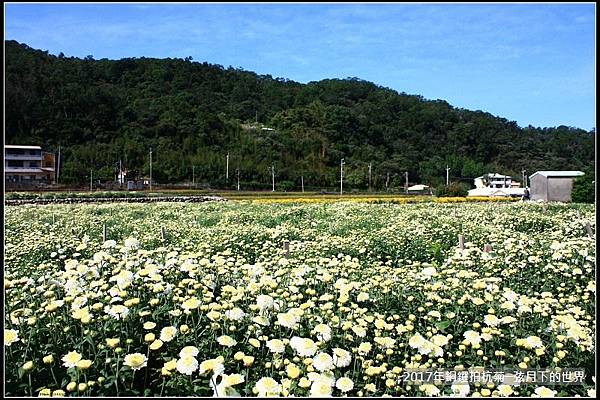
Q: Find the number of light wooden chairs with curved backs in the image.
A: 0